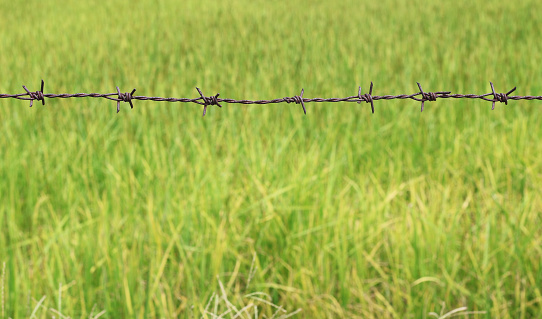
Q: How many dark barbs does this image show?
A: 7